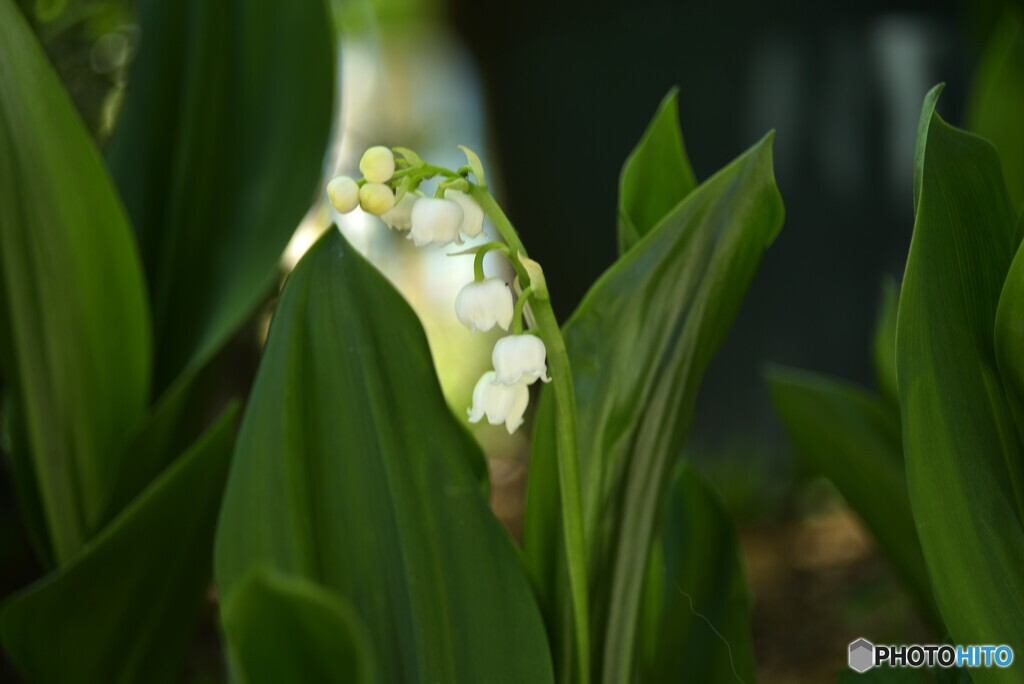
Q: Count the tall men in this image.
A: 0